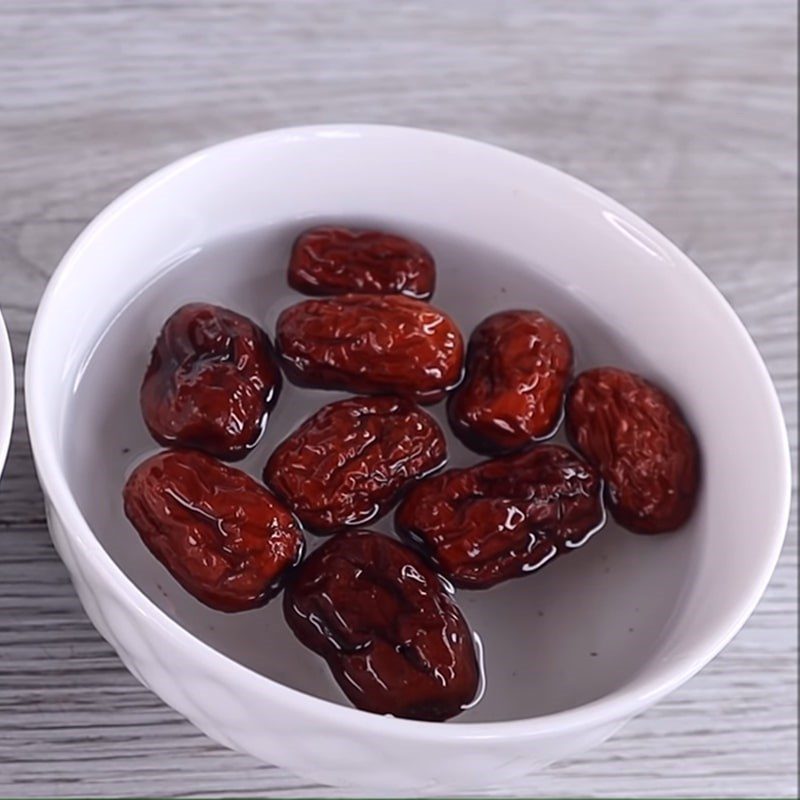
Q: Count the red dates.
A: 9